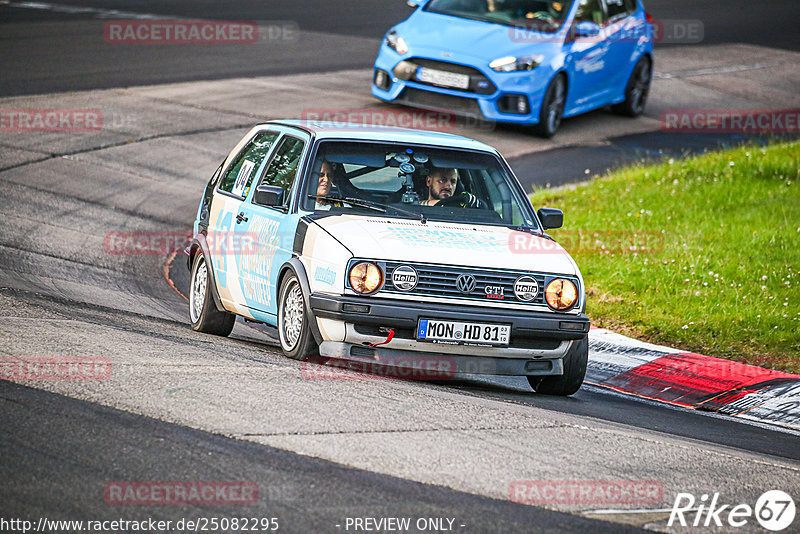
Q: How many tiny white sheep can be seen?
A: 0